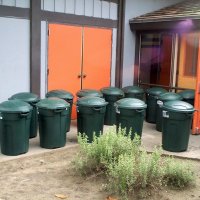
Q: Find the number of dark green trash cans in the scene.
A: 13